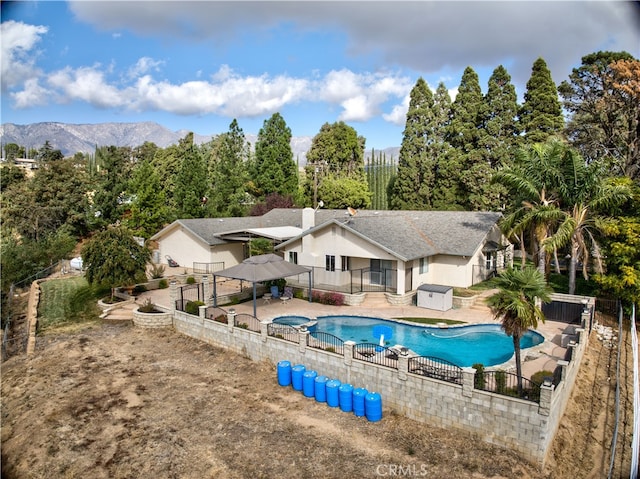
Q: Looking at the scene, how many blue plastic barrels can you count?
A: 8